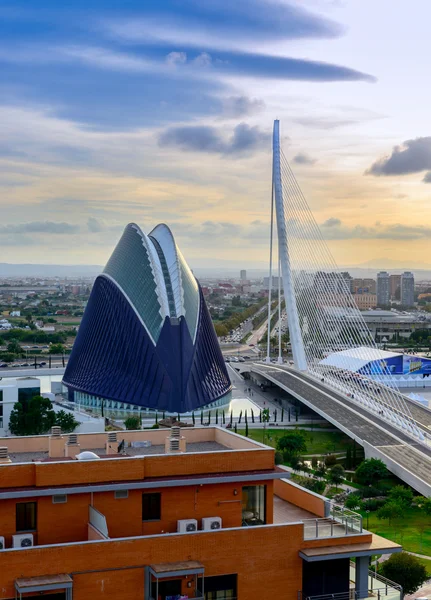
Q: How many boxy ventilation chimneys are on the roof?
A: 6